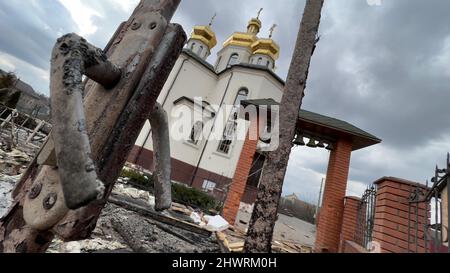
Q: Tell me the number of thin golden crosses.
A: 3